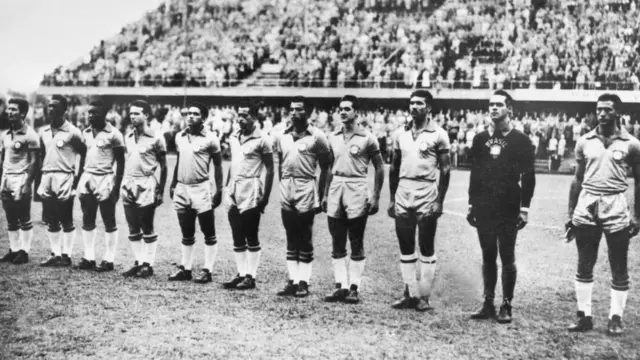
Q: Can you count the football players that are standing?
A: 11